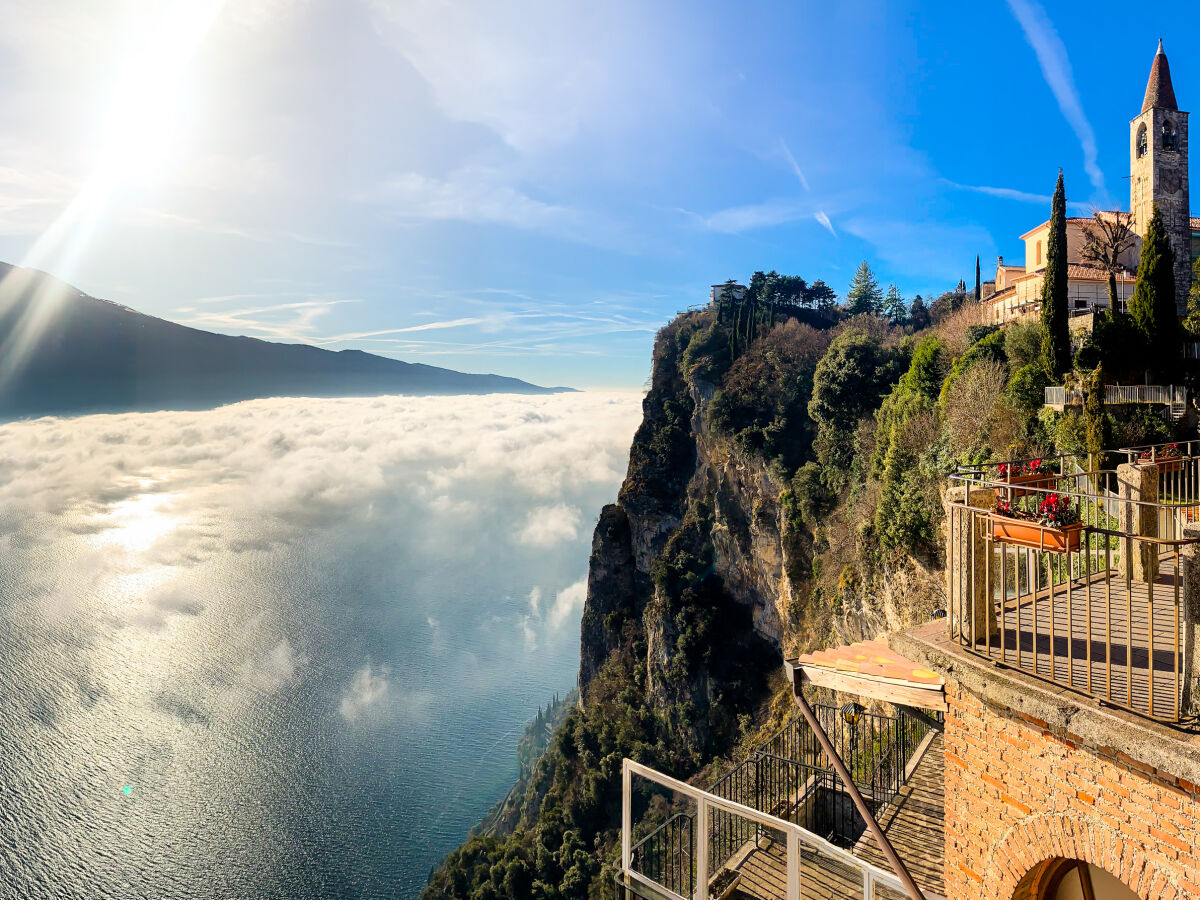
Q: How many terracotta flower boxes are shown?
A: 3